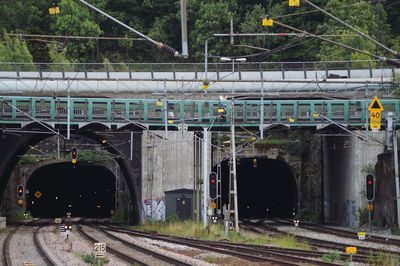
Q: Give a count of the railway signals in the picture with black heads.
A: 4